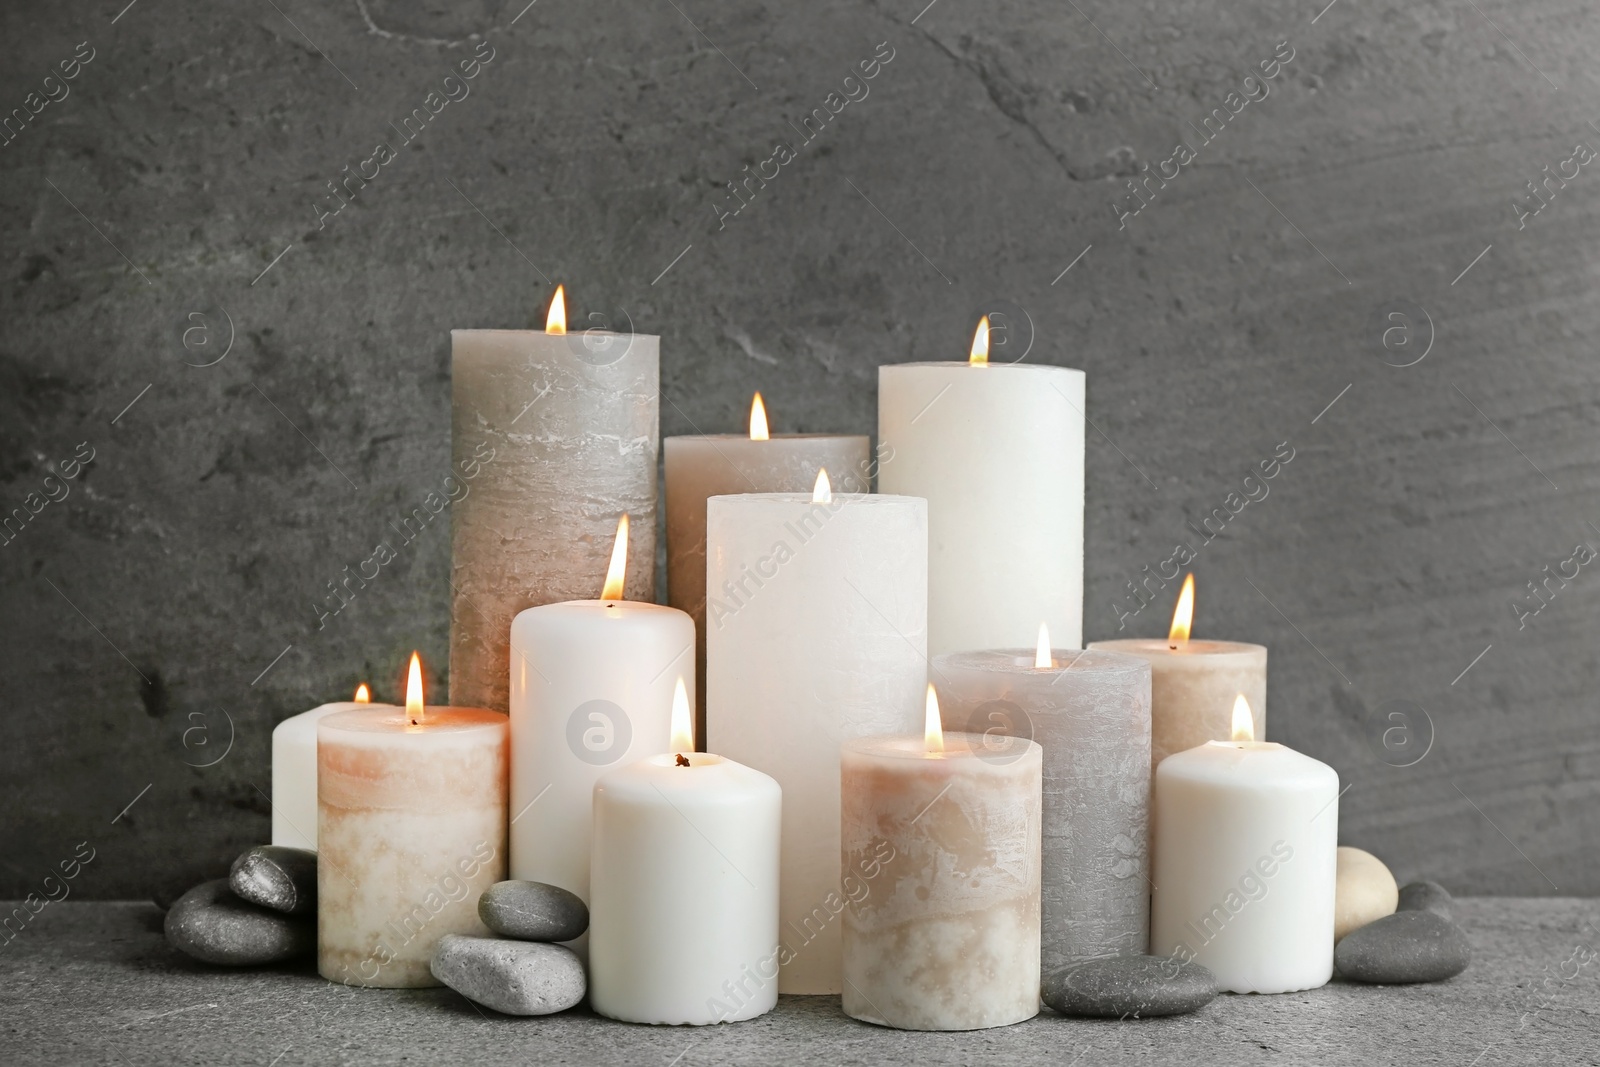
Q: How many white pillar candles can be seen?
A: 6